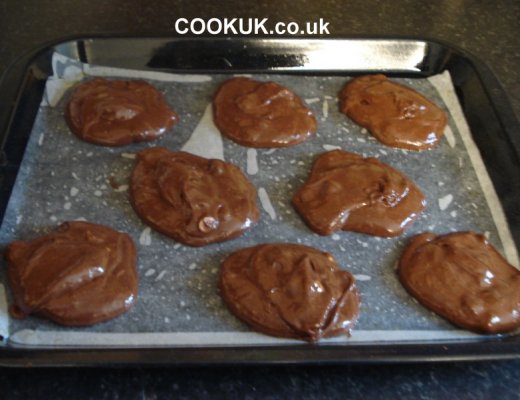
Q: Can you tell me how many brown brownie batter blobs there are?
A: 8